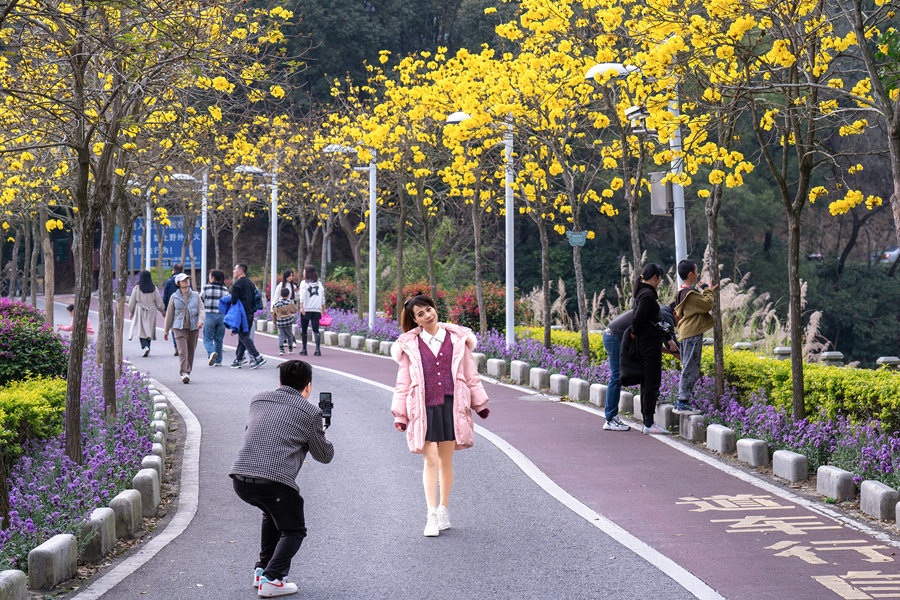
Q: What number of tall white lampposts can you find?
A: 6